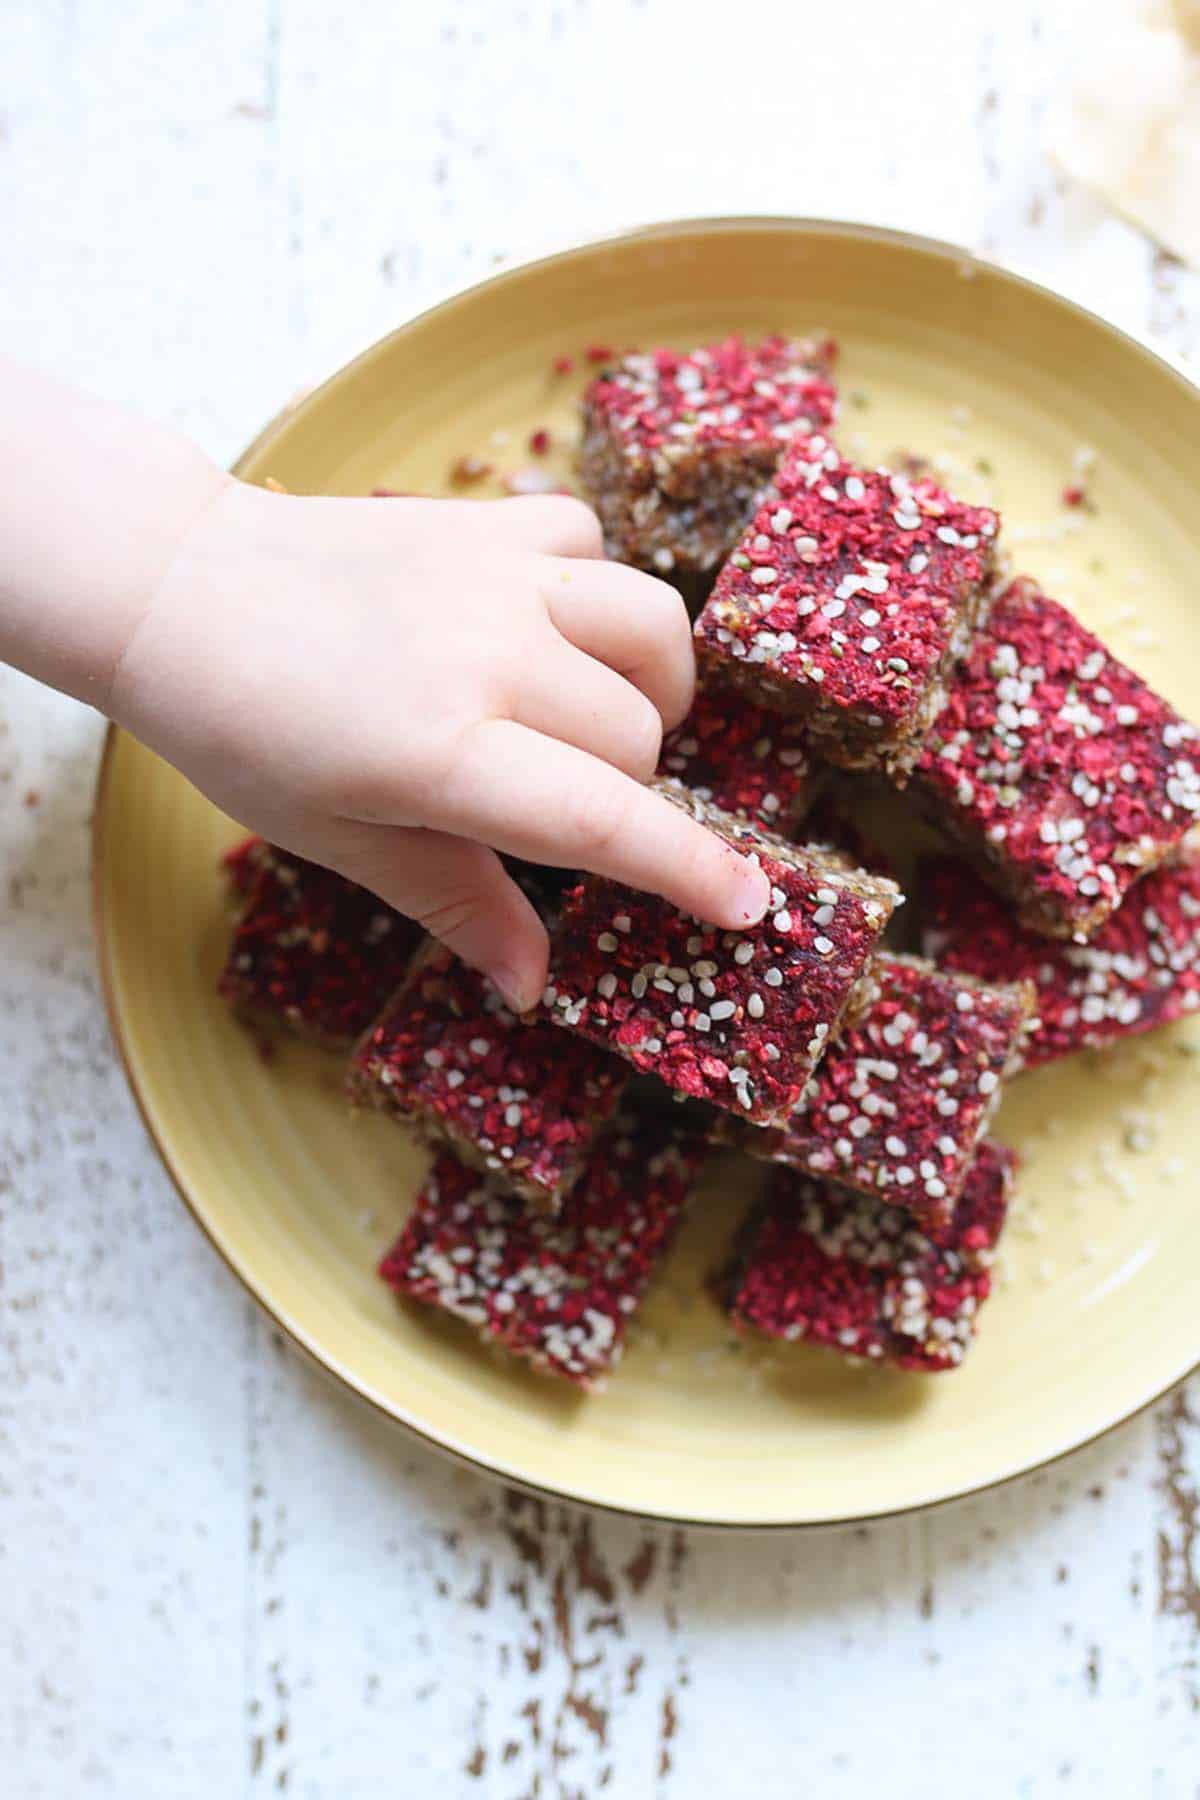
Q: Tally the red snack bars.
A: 11